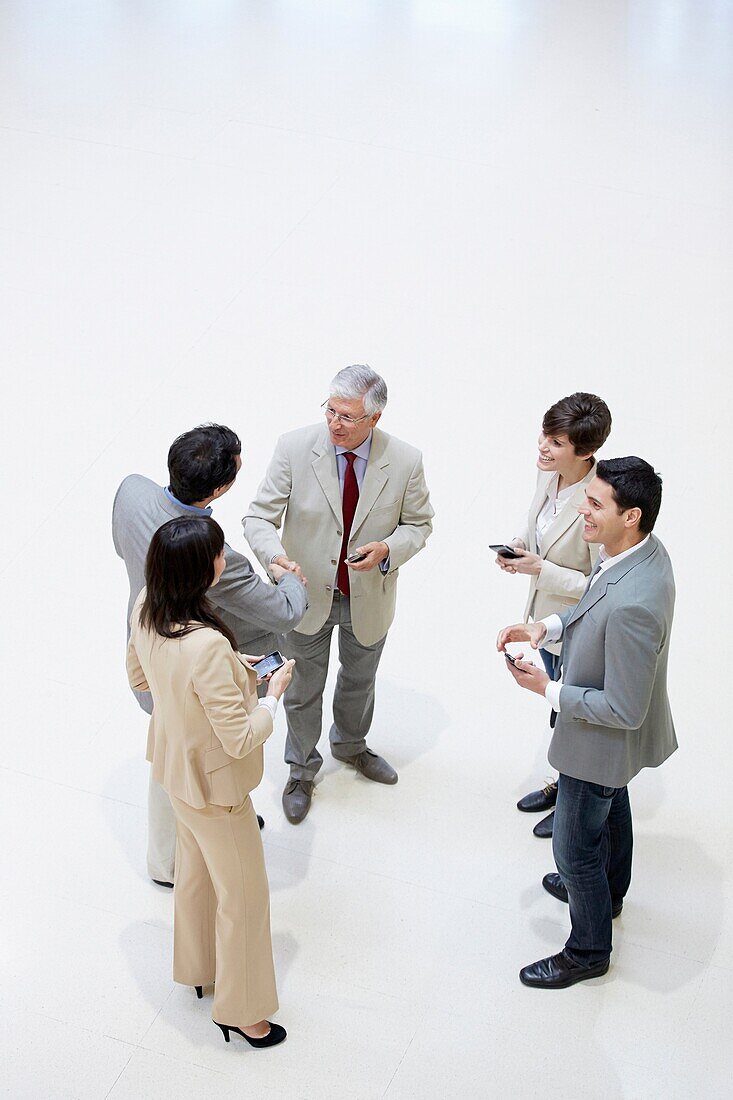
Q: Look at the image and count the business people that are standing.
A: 5